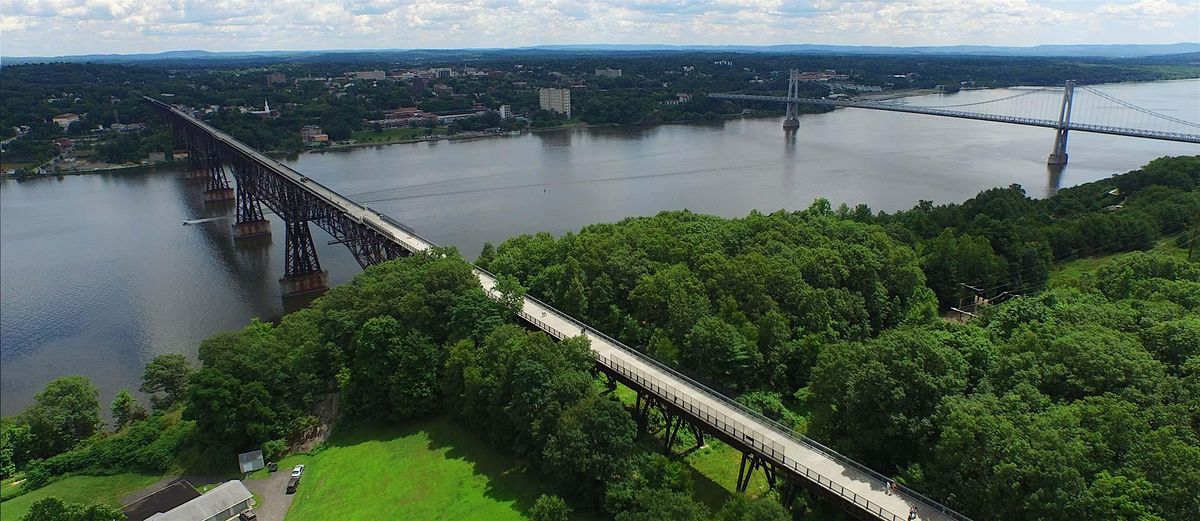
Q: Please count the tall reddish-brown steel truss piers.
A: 4